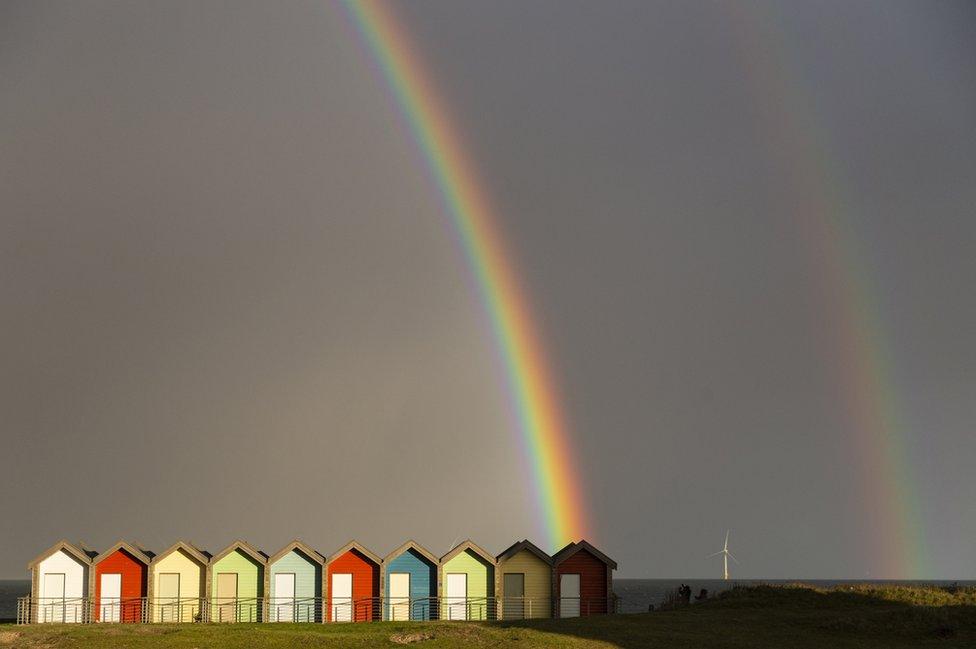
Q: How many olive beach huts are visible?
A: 1